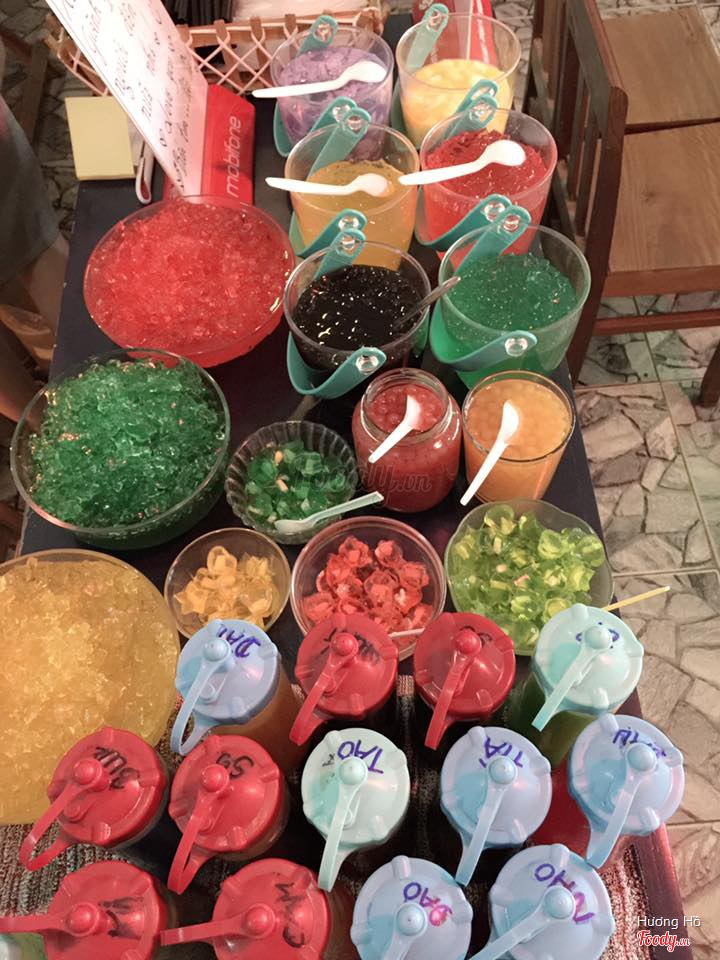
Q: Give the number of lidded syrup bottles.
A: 13